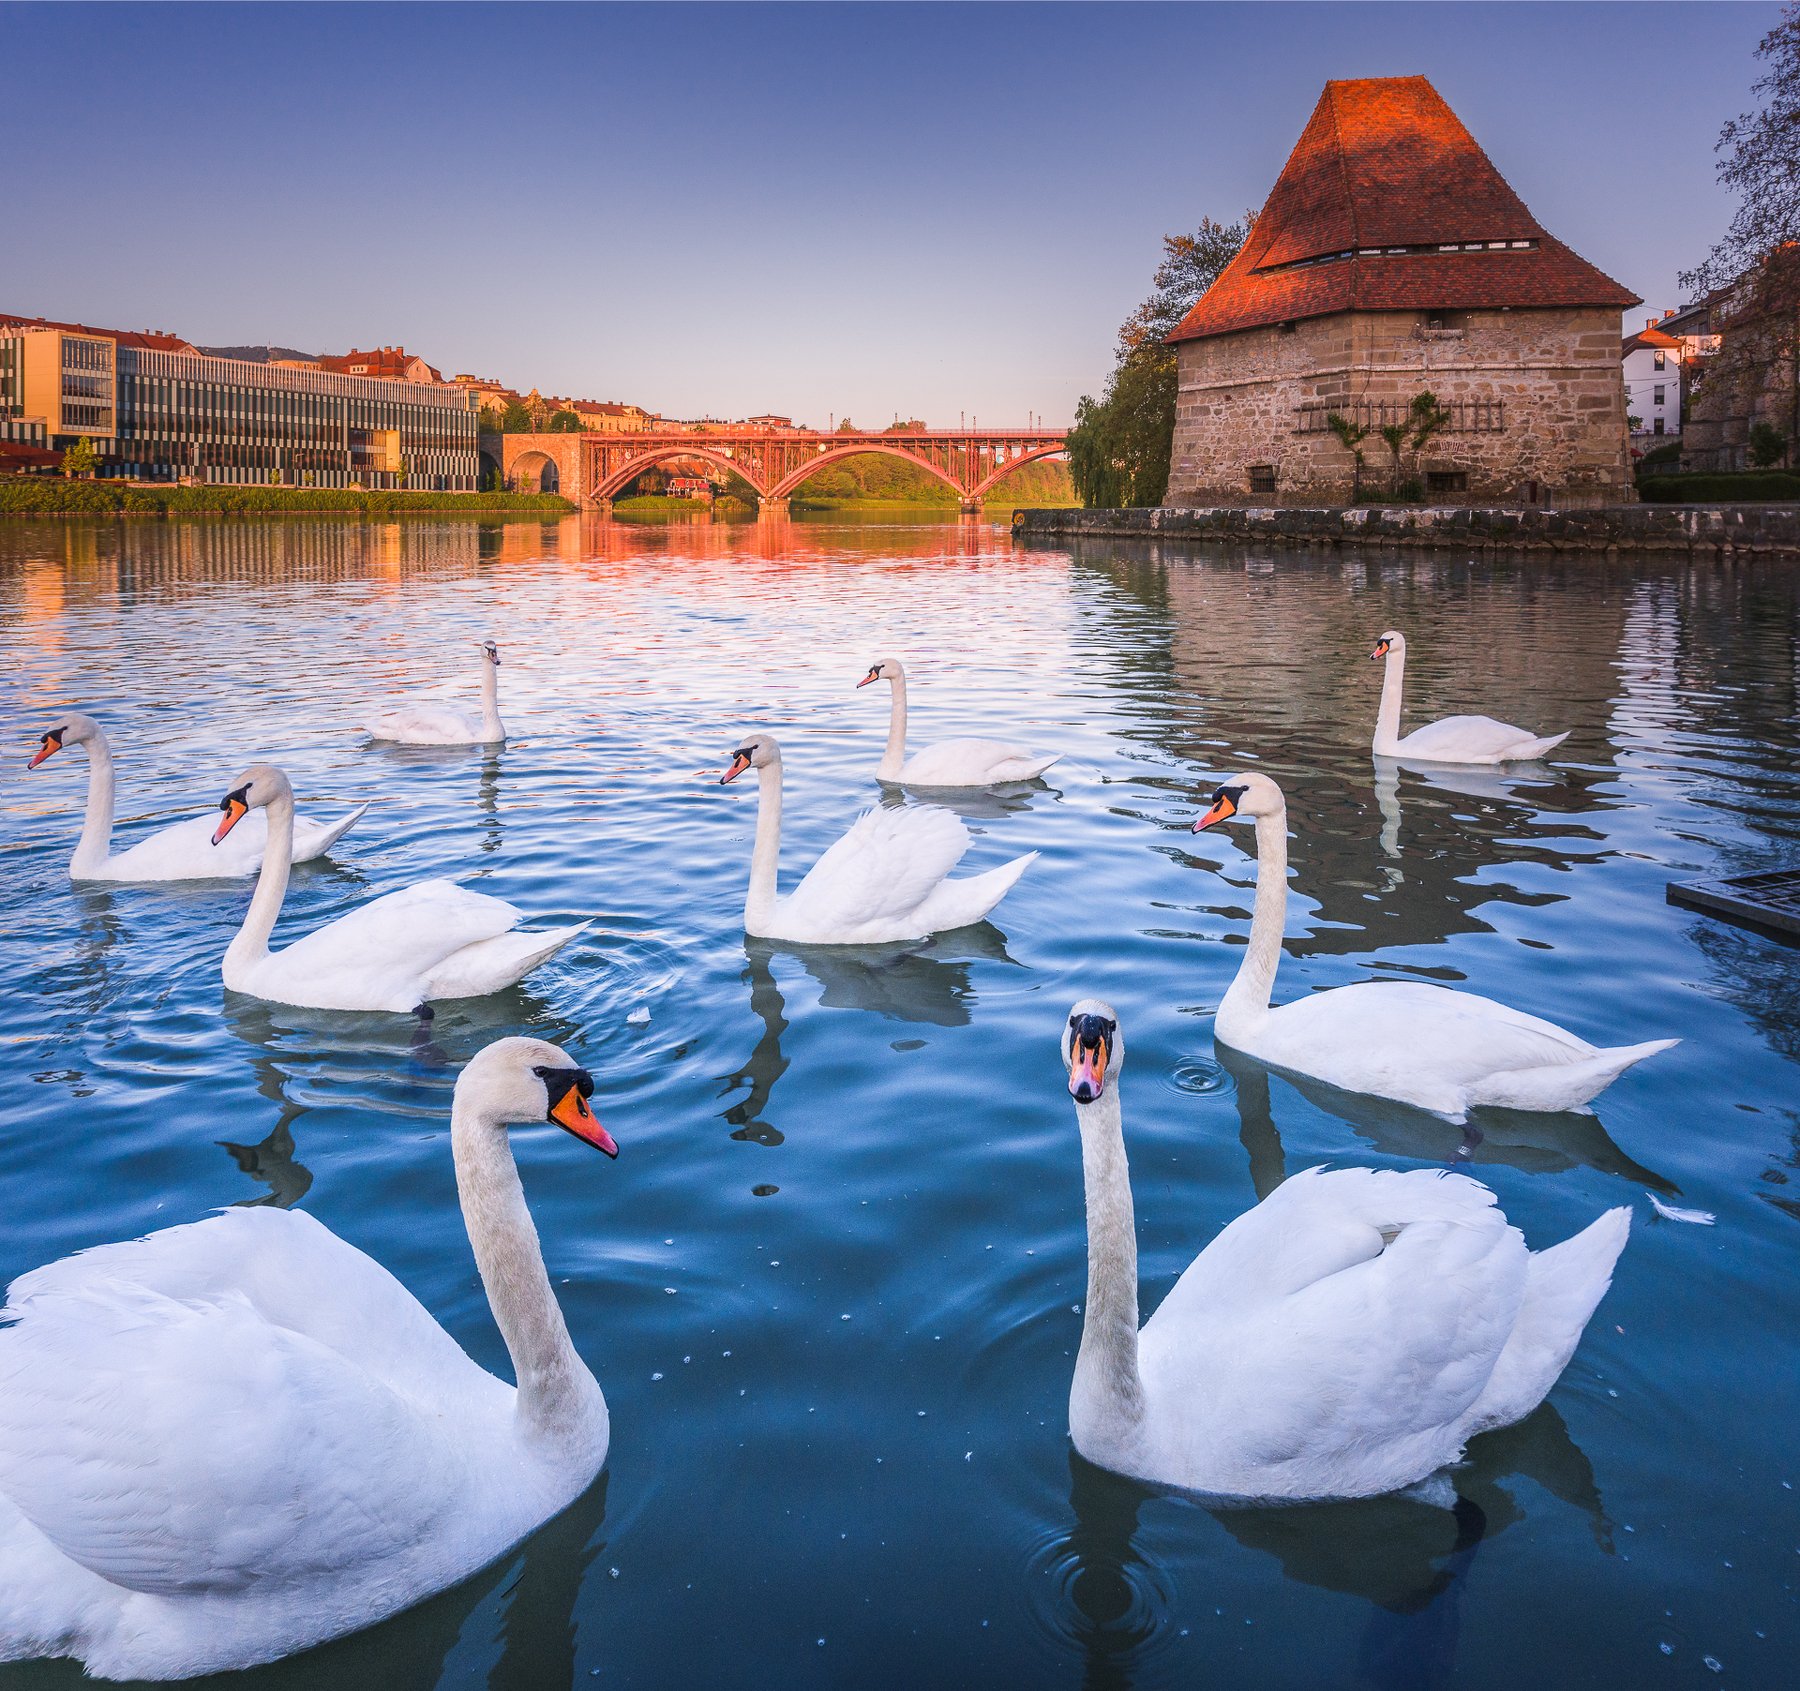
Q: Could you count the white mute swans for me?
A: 9